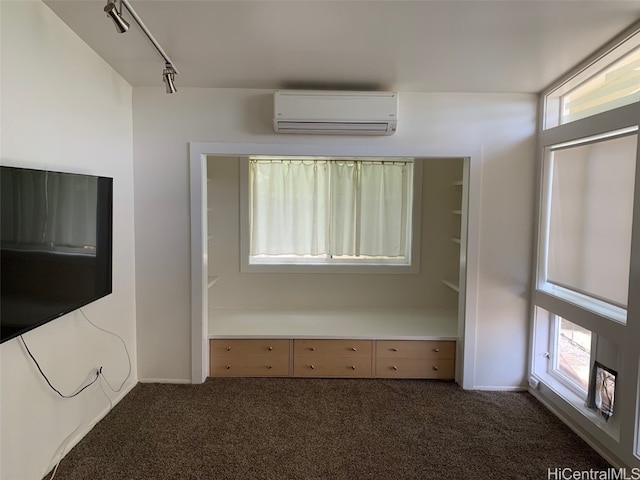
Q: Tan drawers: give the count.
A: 6